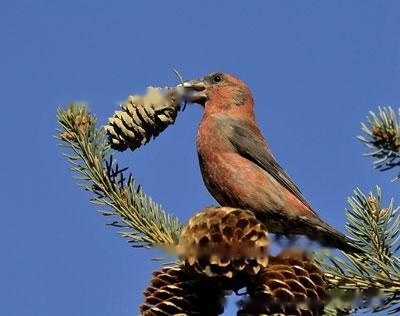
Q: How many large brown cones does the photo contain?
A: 3